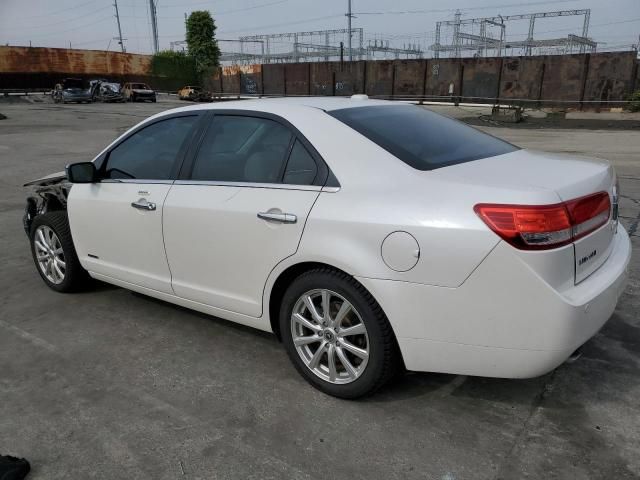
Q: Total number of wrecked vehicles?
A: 5